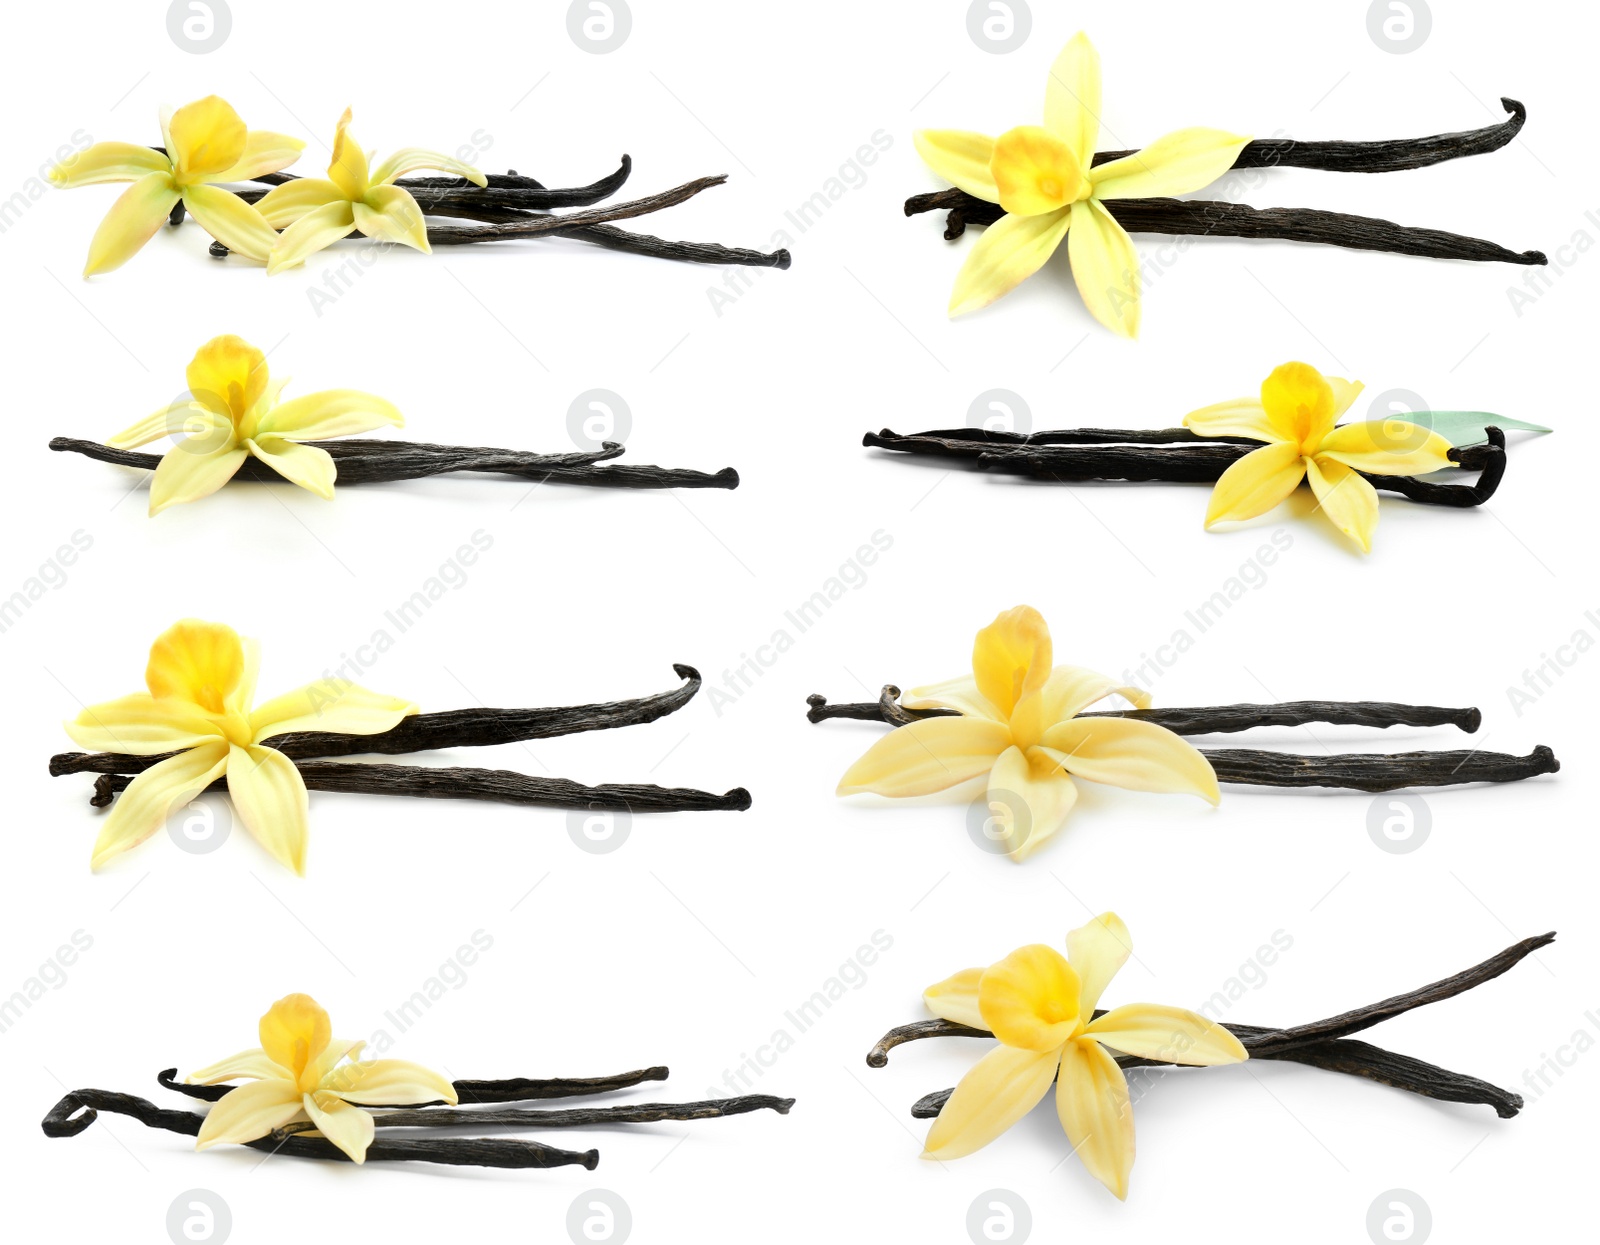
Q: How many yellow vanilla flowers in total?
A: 9